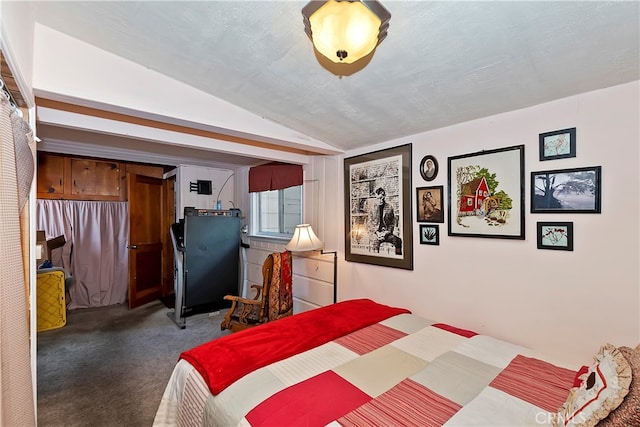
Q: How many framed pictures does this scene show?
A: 8